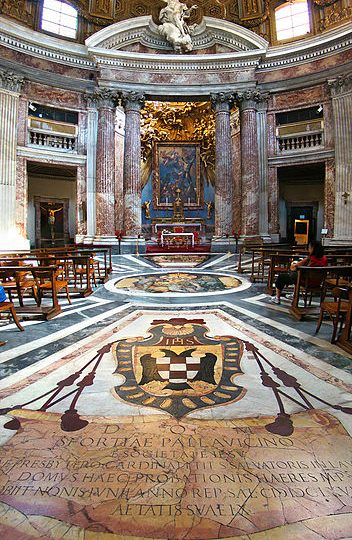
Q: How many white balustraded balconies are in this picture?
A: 2